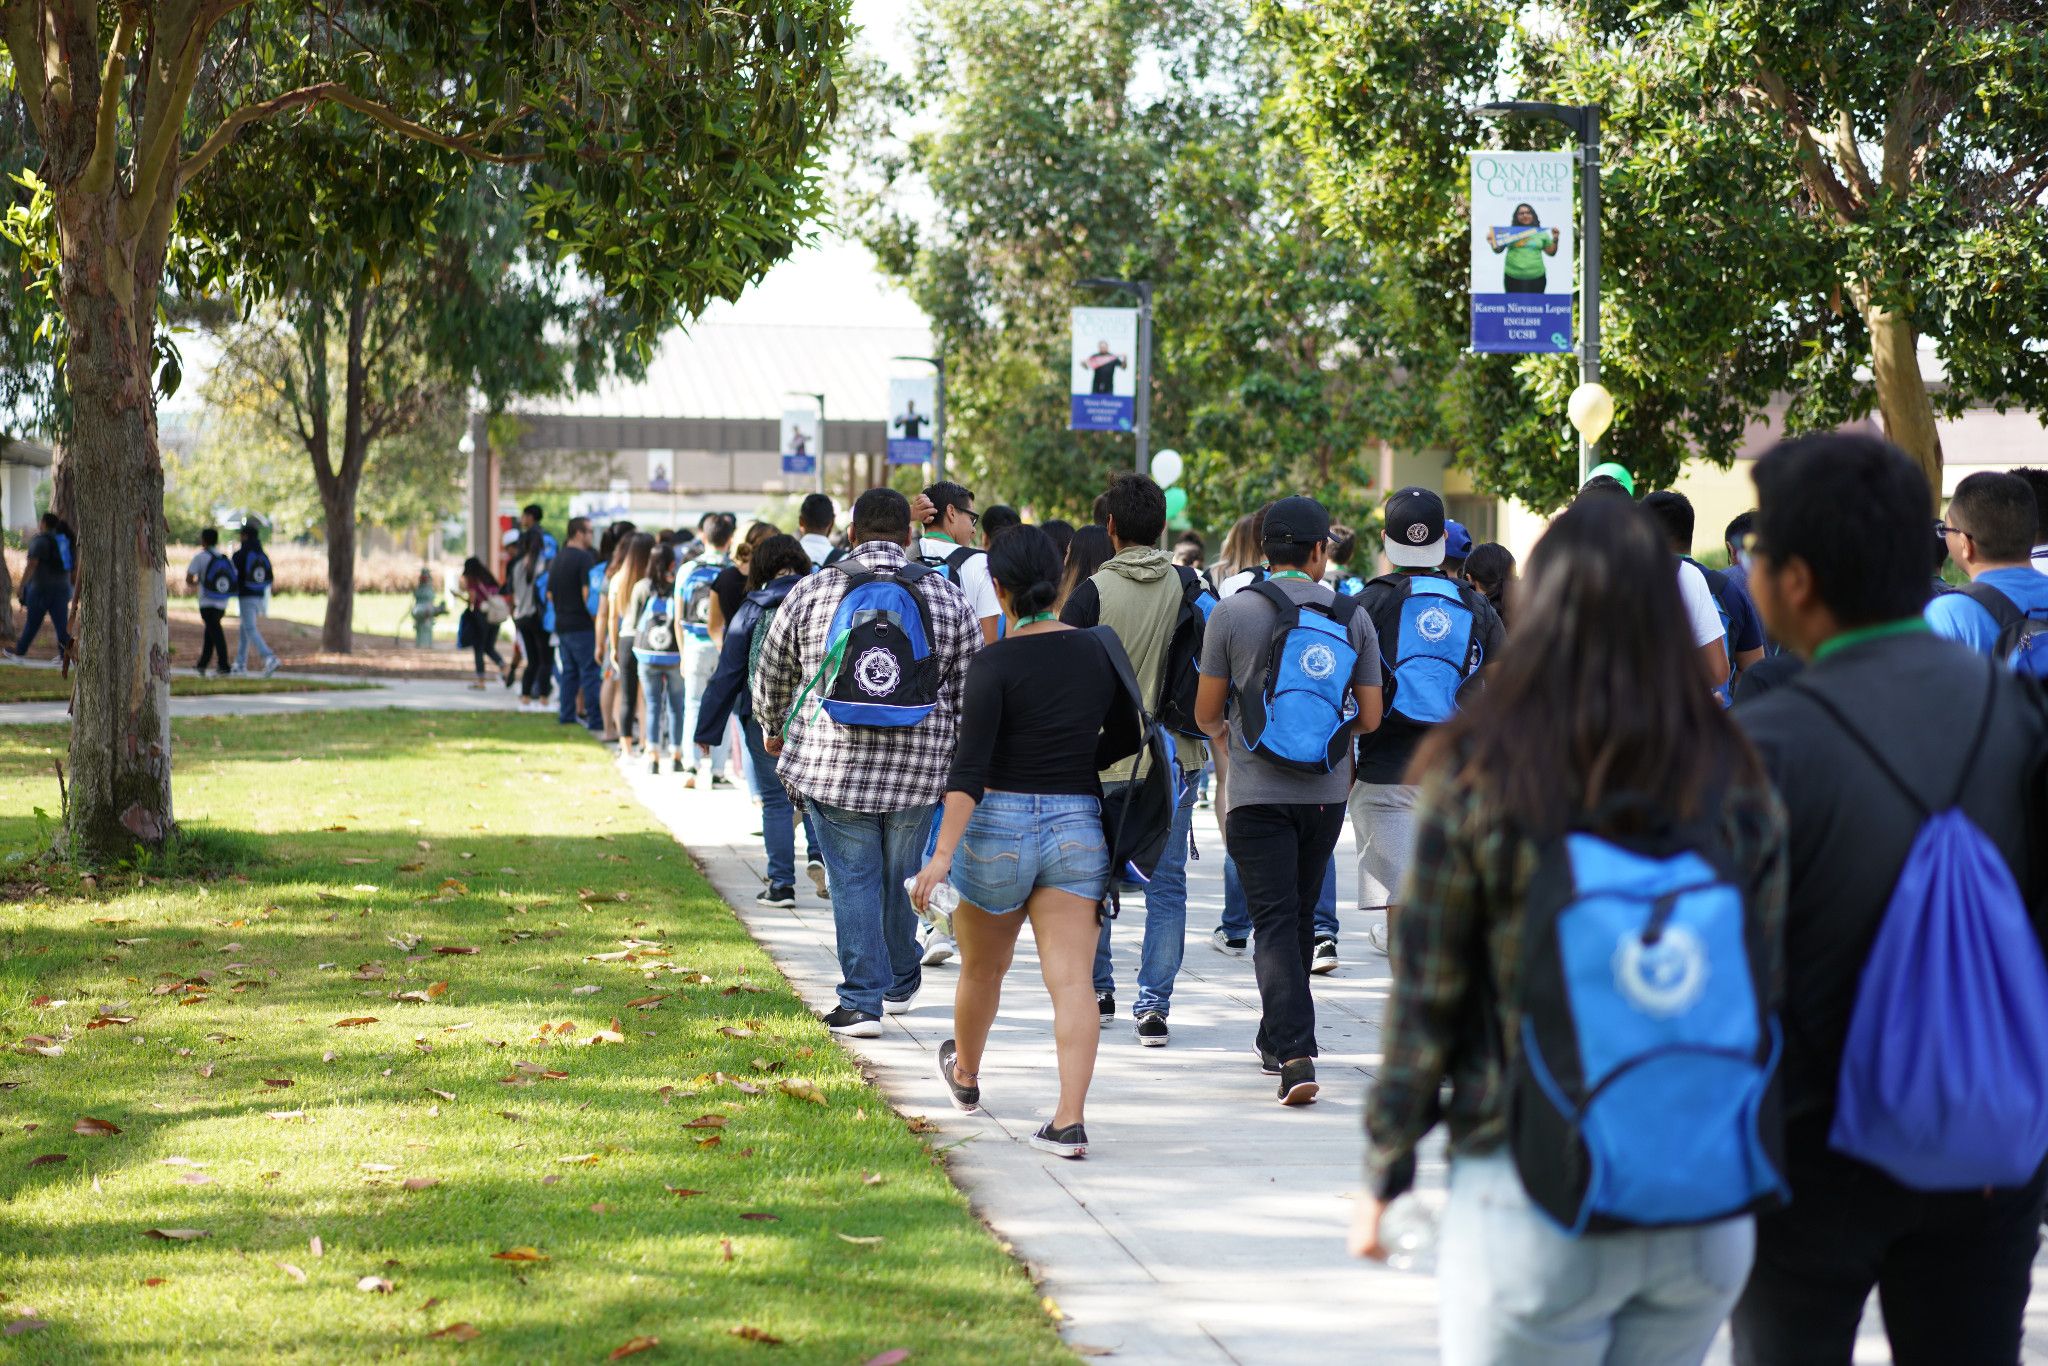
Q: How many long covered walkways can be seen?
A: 1